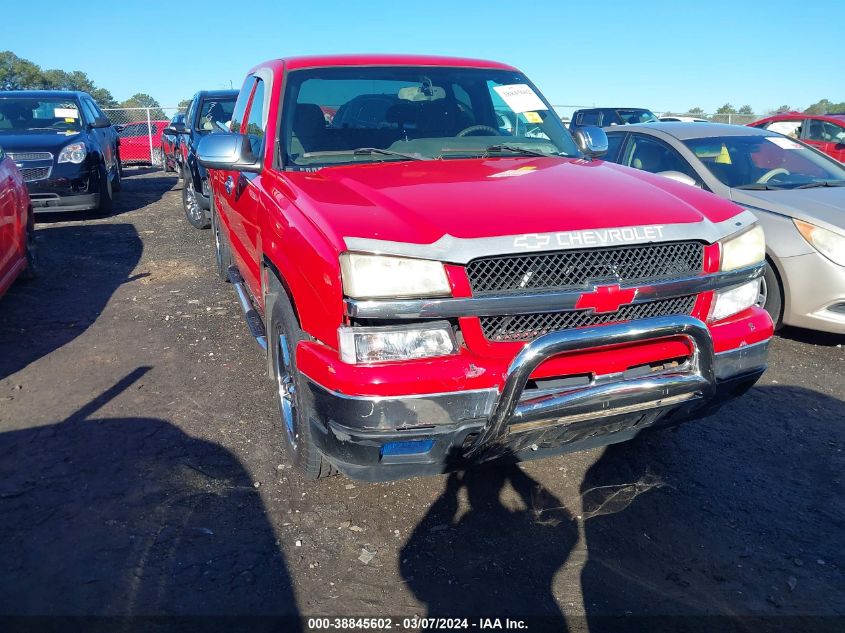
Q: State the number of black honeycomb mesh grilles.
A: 2